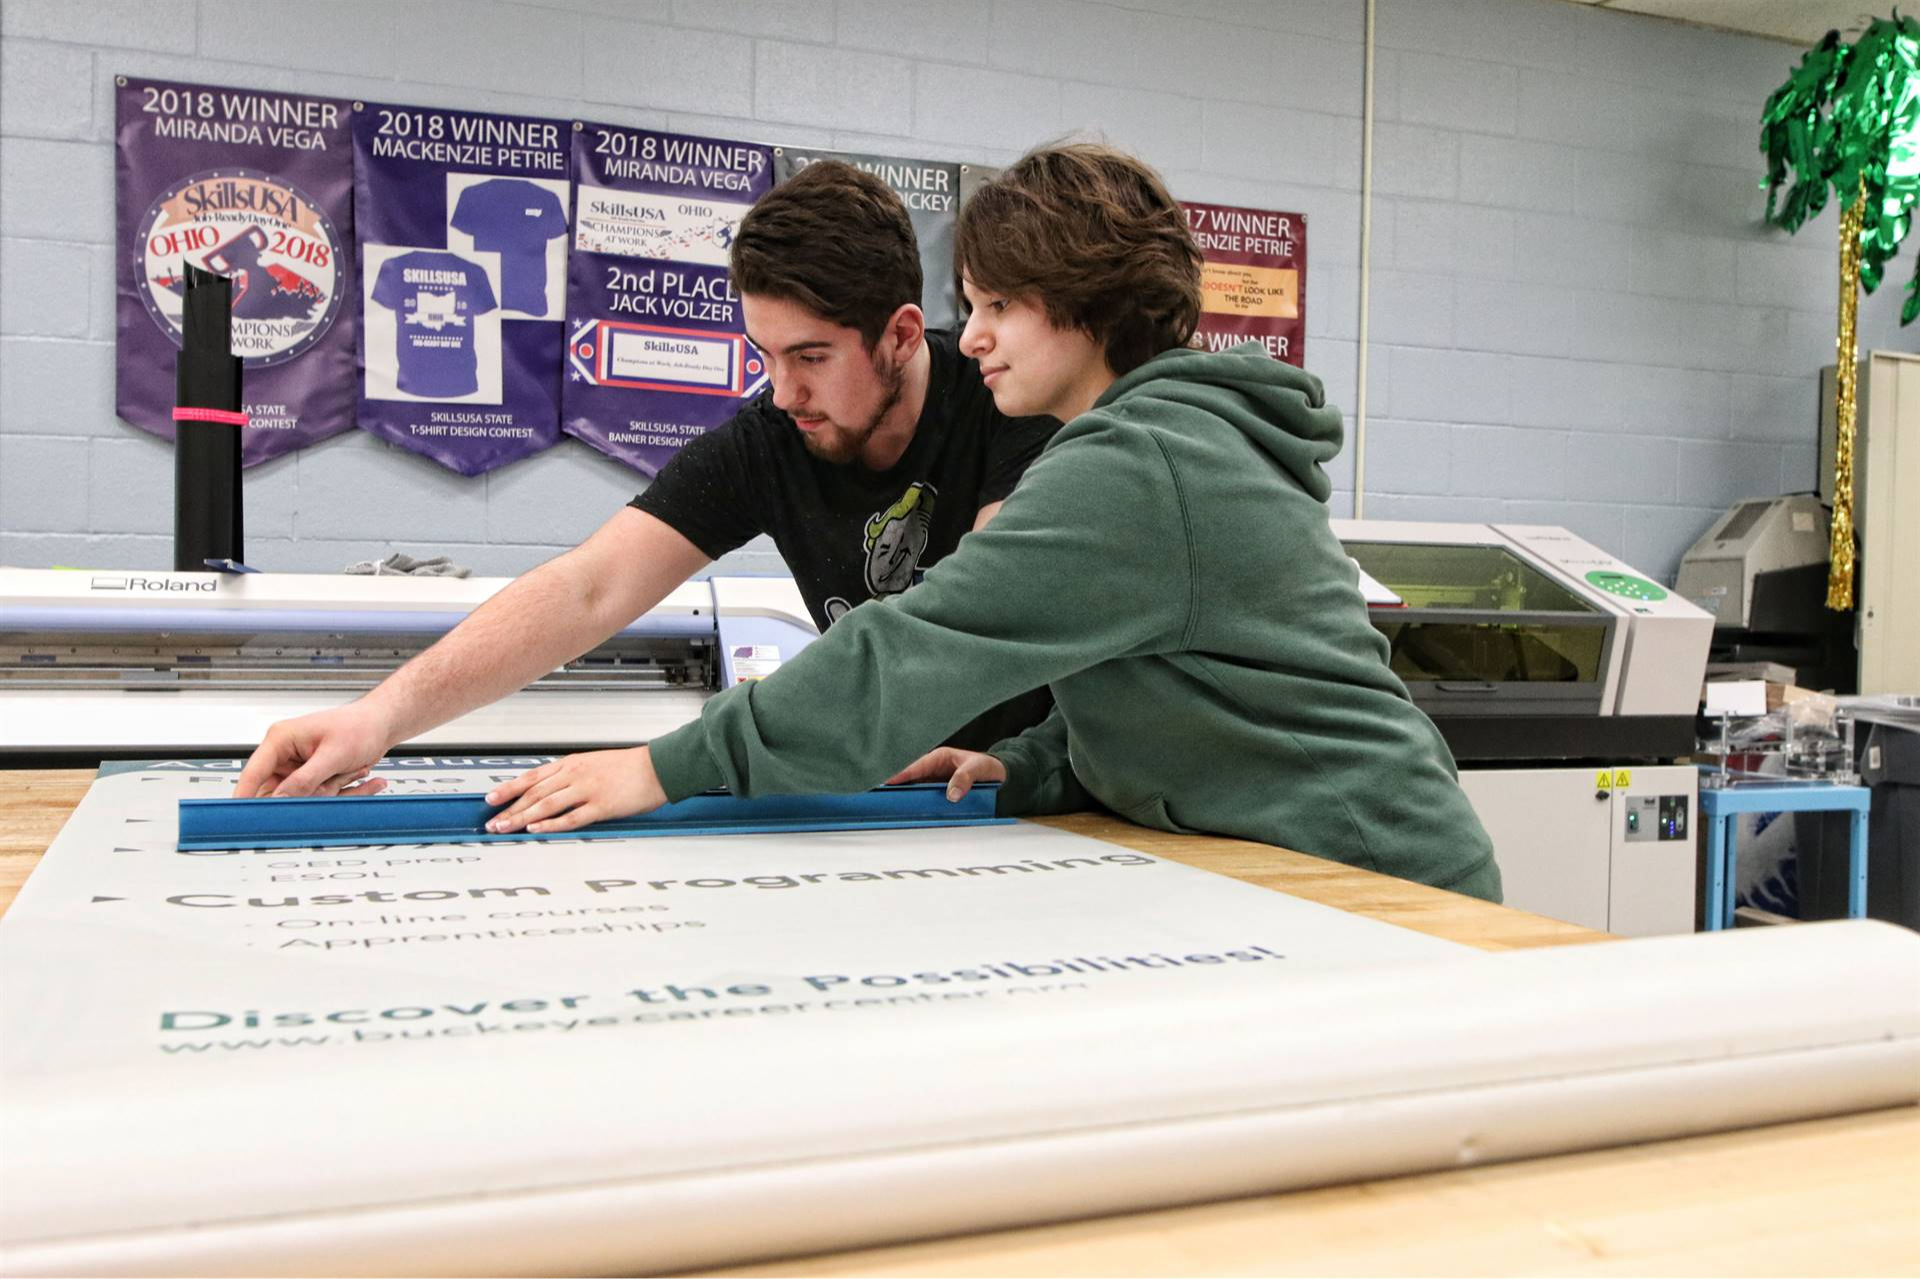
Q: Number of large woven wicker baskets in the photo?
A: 0